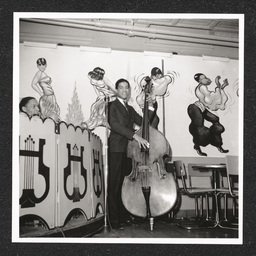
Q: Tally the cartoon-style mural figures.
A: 4